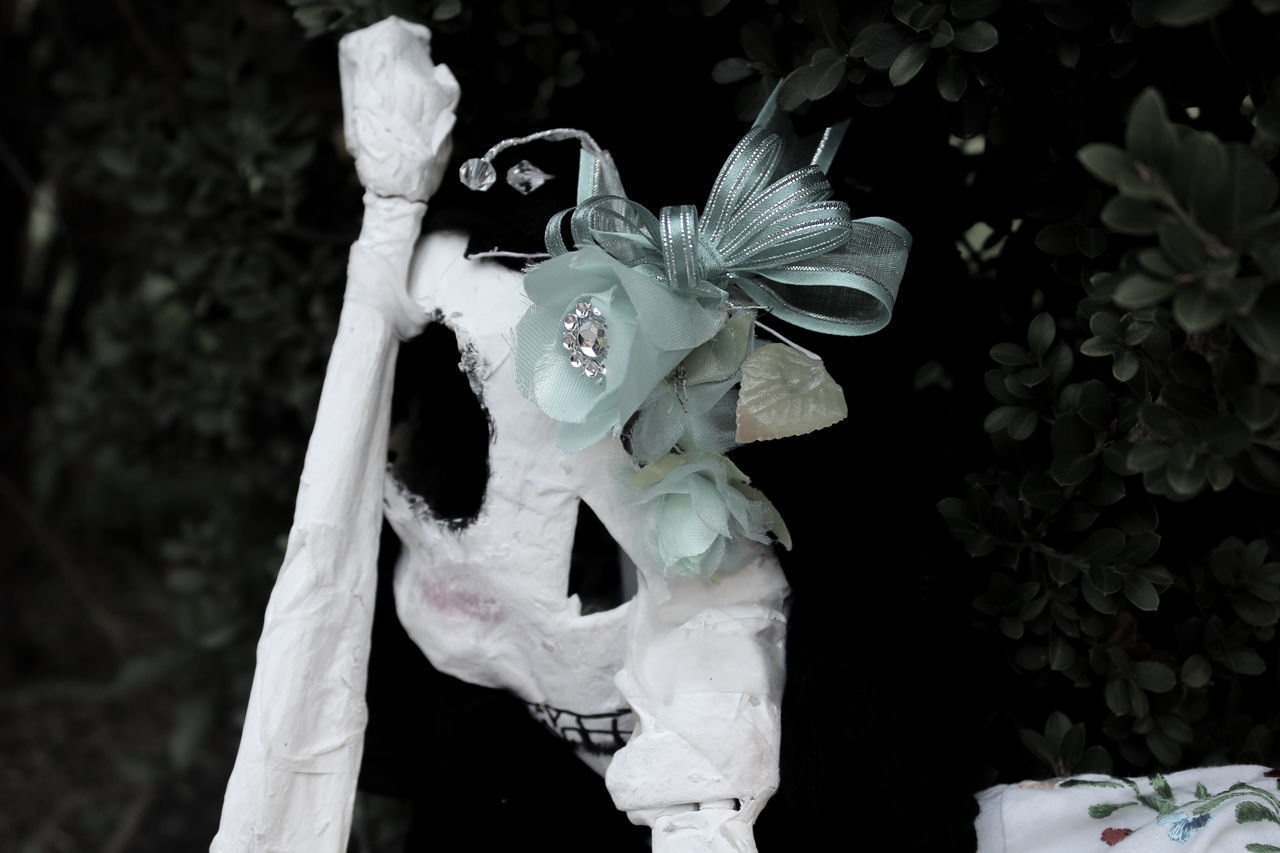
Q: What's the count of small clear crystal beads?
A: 2